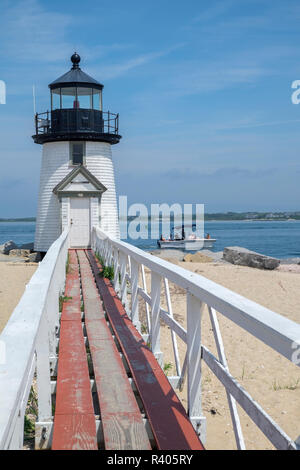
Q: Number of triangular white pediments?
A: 1